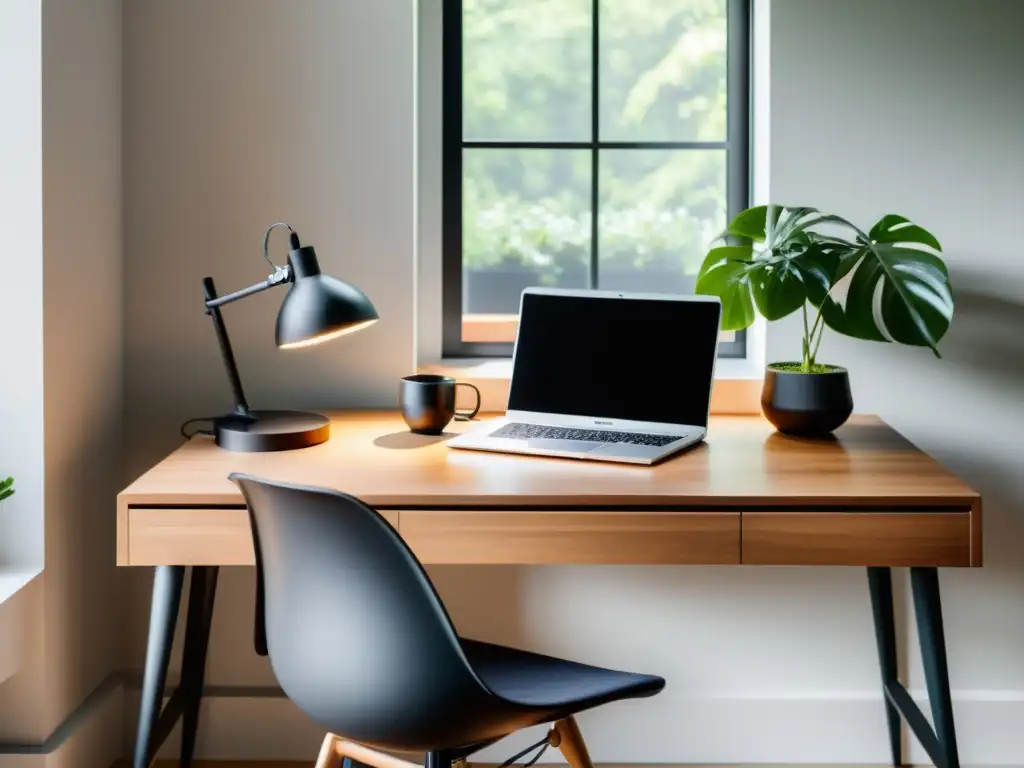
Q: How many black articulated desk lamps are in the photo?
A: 1